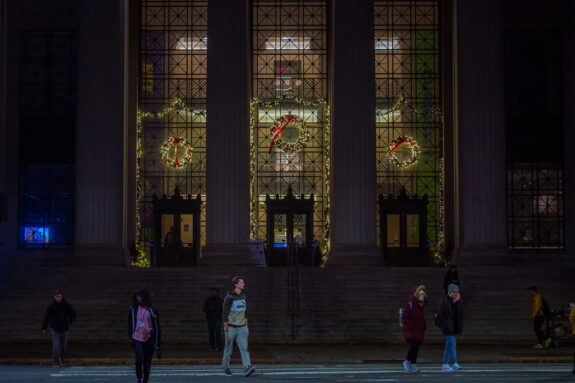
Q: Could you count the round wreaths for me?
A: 3